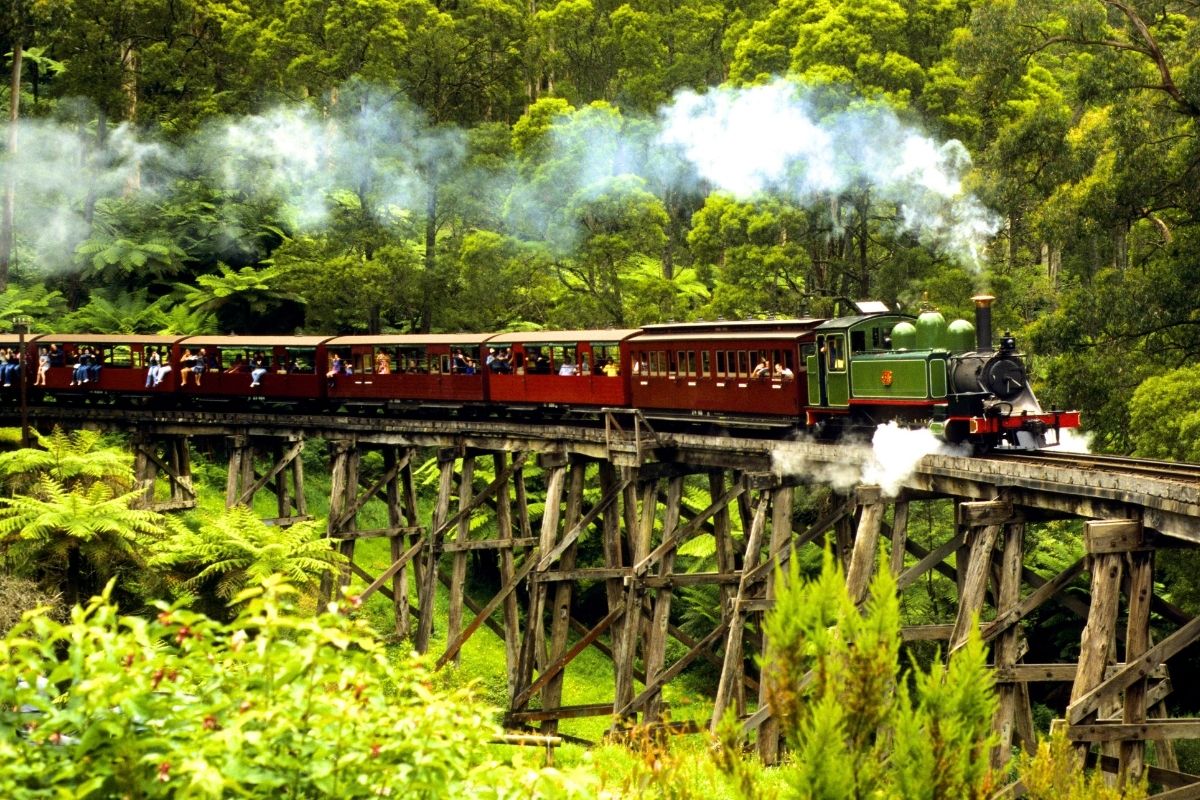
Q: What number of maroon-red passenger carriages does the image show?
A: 6